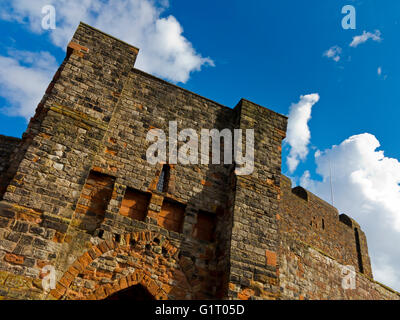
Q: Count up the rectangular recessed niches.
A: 4